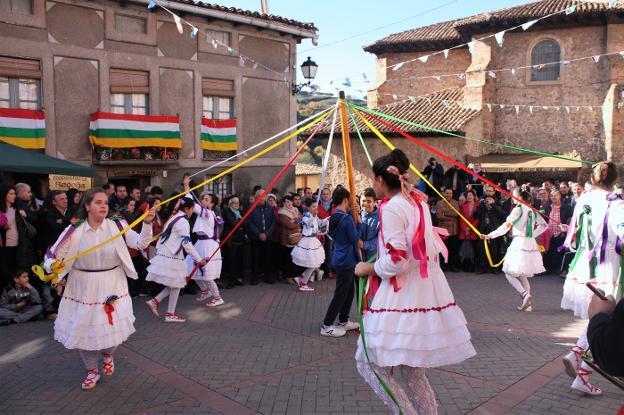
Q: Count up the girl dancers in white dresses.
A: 7